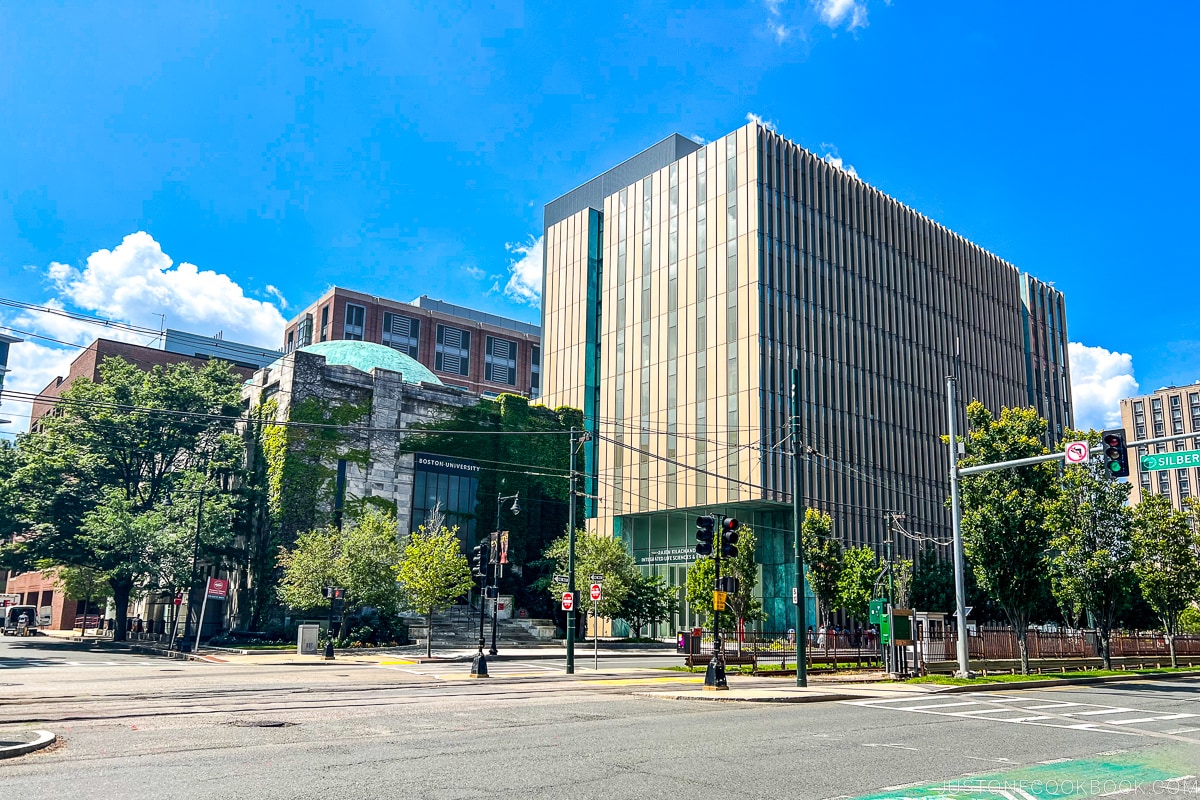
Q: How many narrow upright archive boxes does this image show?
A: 0